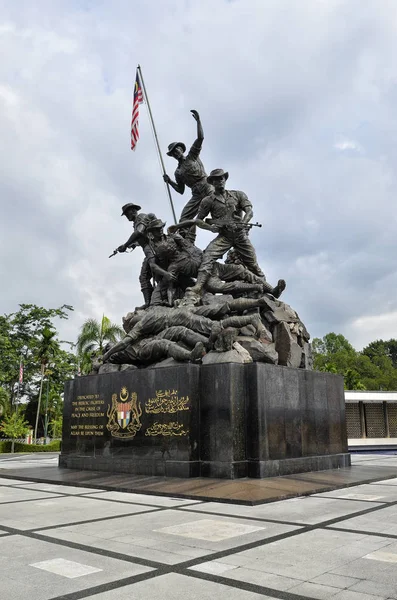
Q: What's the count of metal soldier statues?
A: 7